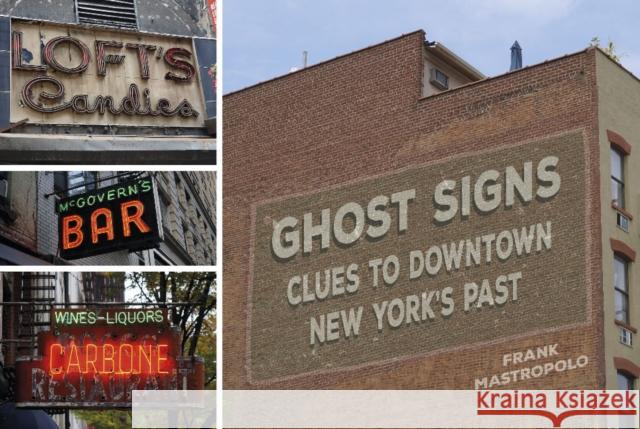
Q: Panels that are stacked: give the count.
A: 3